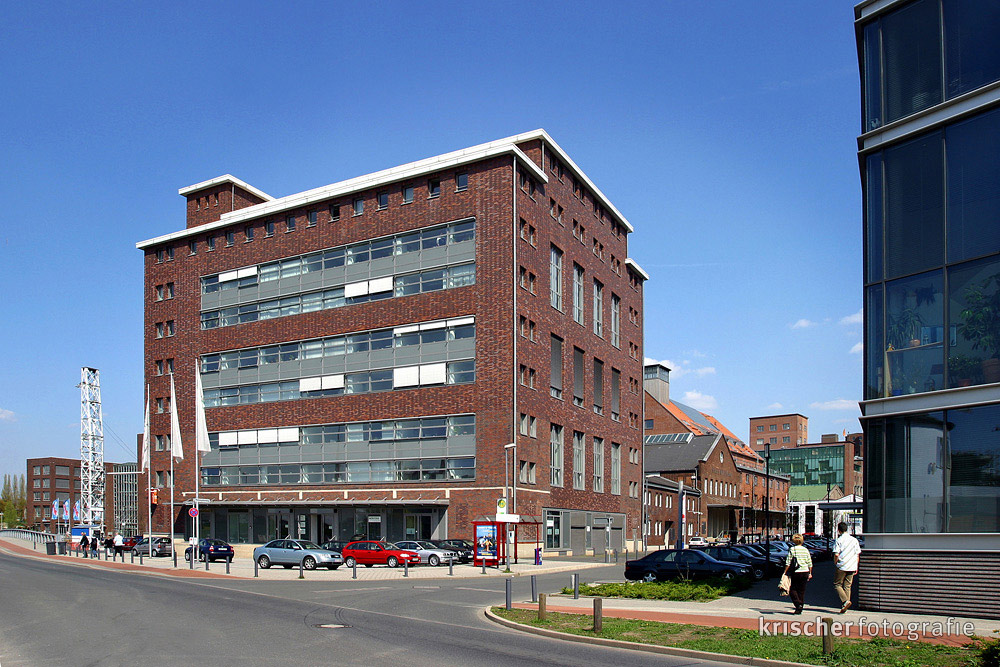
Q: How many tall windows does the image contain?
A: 12